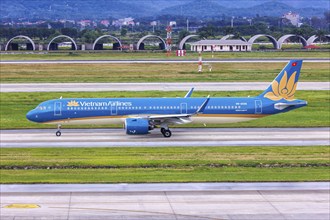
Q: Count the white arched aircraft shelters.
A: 9